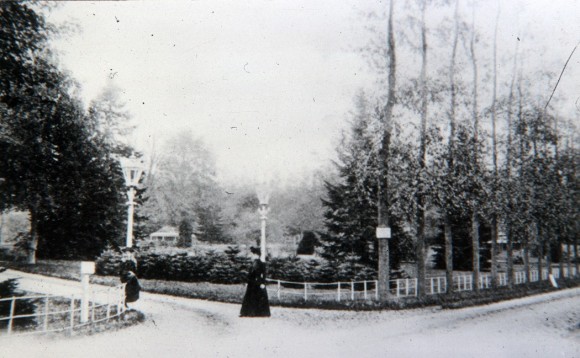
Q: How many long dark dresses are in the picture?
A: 1